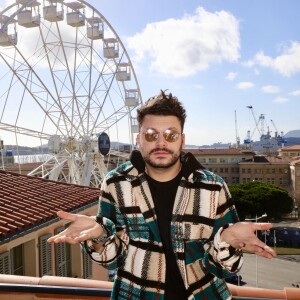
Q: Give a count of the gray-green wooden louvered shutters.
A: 4